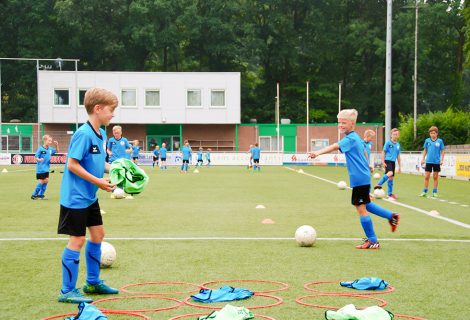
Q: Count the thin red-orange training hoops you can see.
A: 9